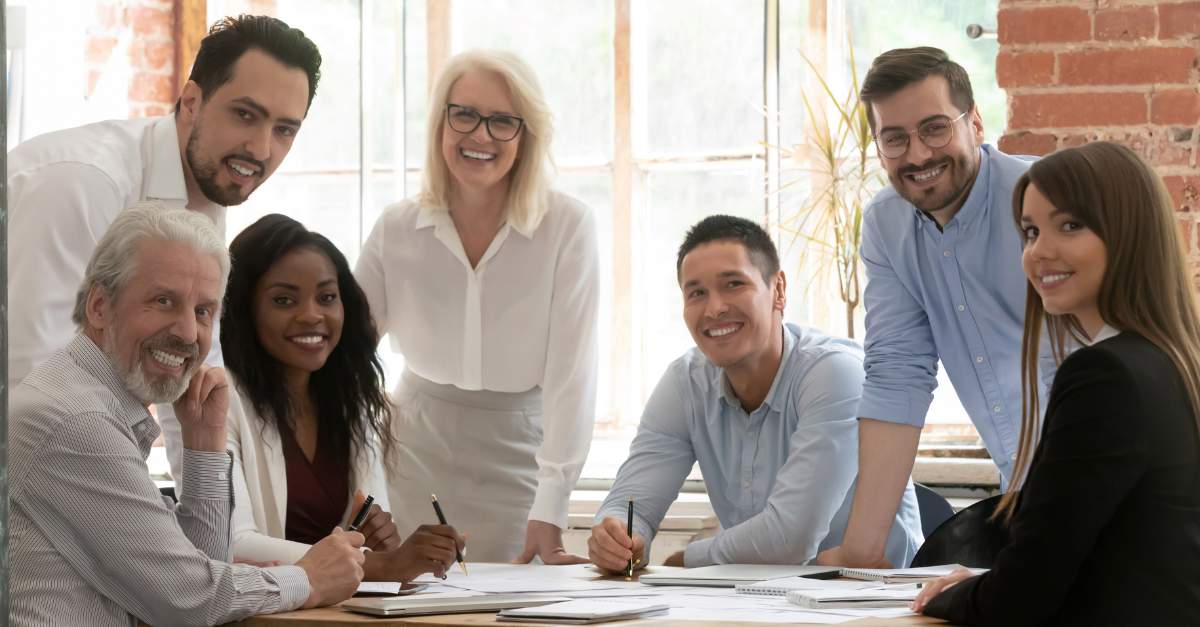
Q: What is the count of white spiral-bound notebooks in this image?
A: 3